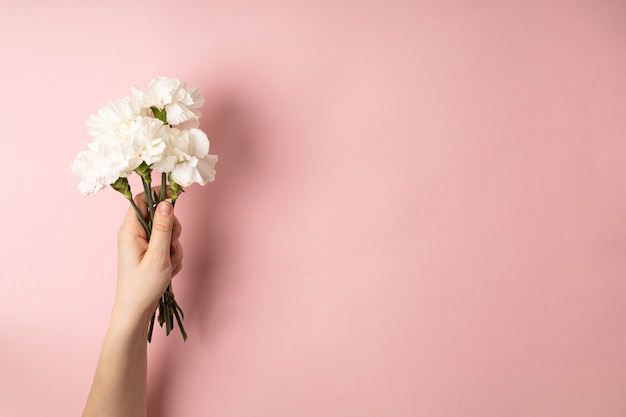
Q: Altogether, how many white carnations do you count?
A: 5